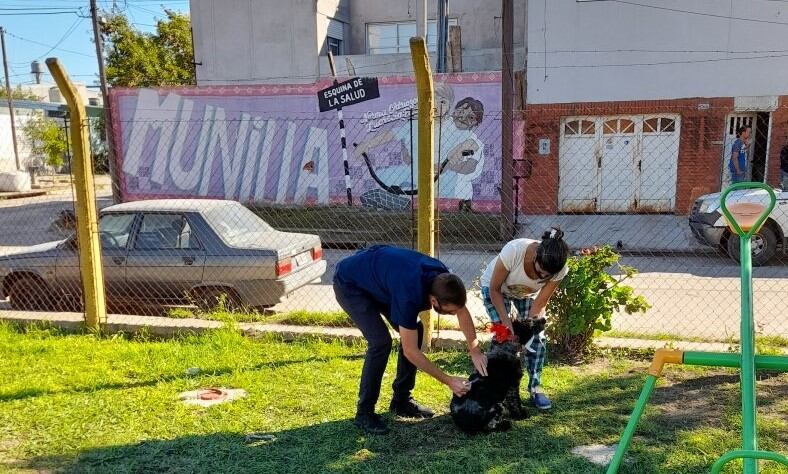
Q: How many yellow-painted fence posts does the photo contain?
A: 2